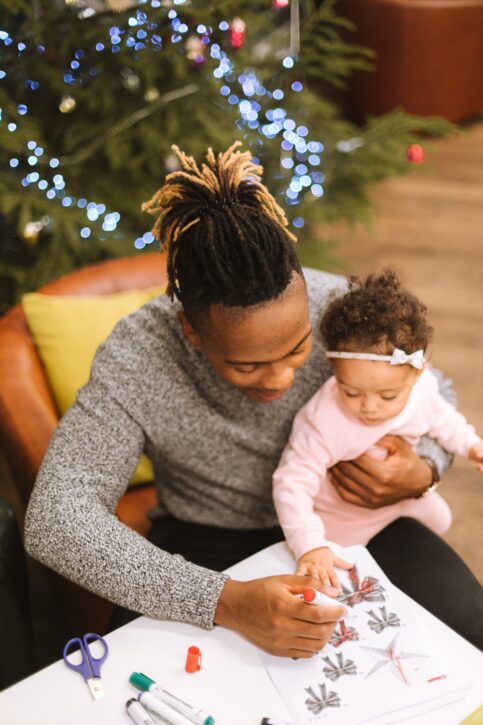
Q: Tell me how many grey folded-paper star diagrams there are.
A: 1